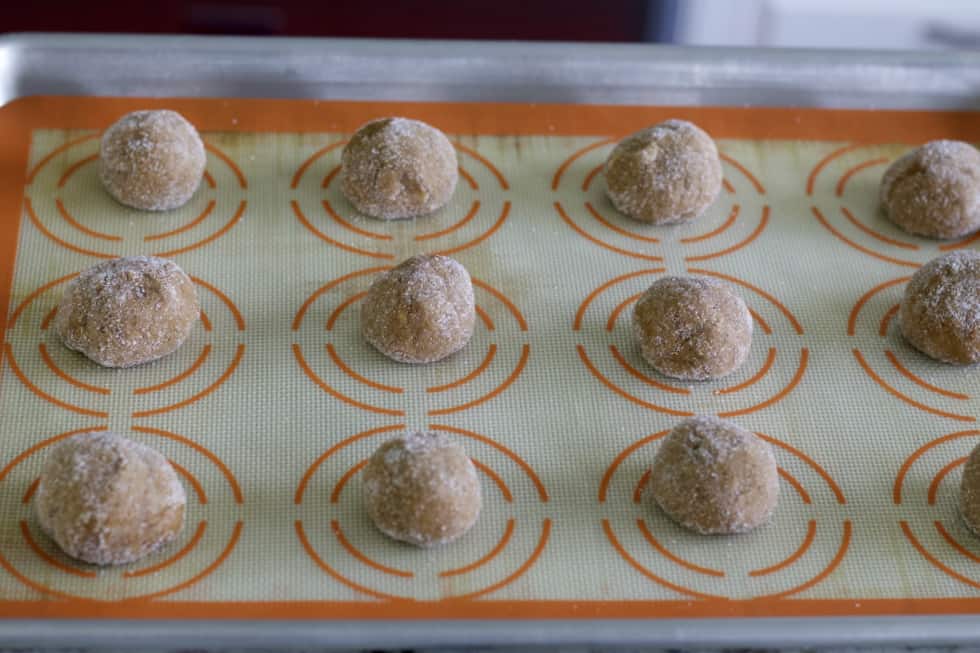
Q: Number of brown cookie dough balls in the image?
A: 12